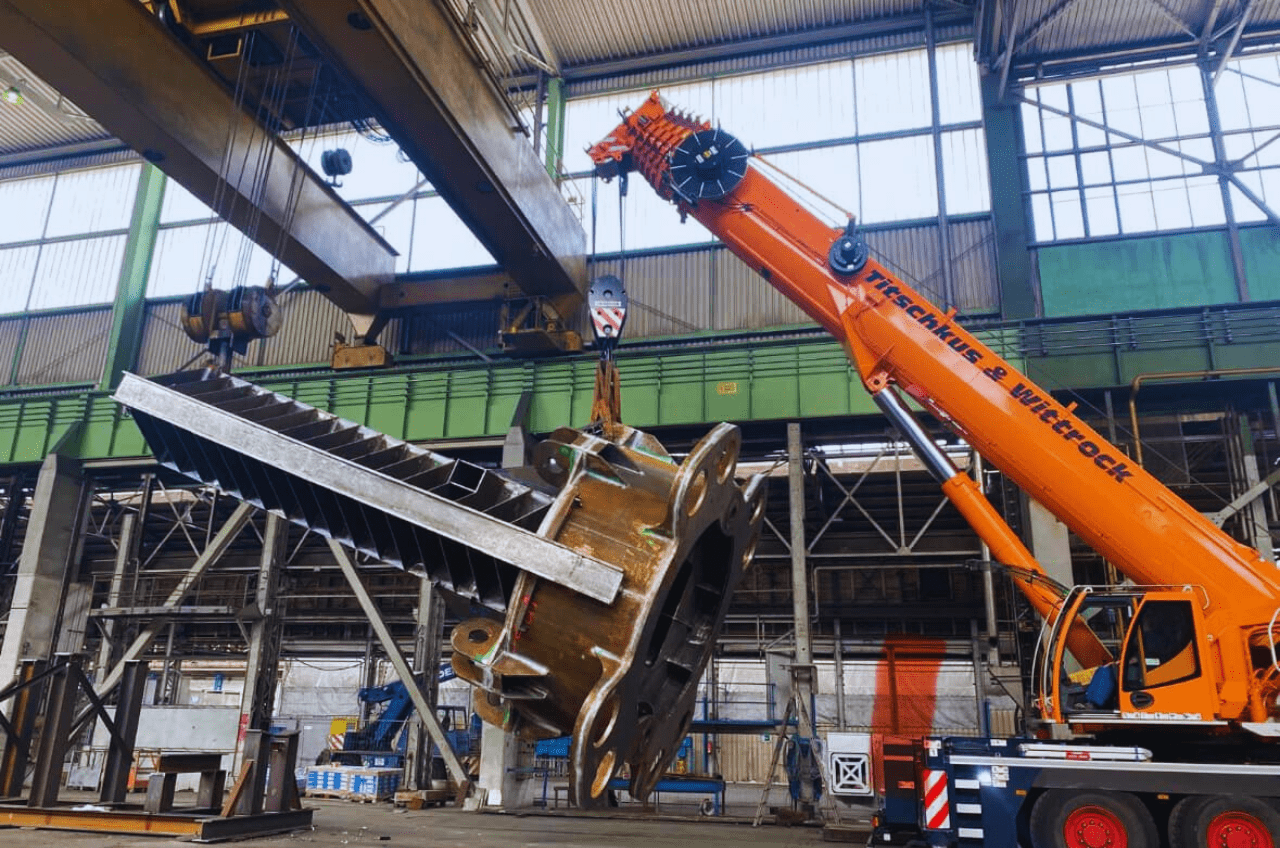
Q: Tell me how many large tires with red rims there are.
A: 2